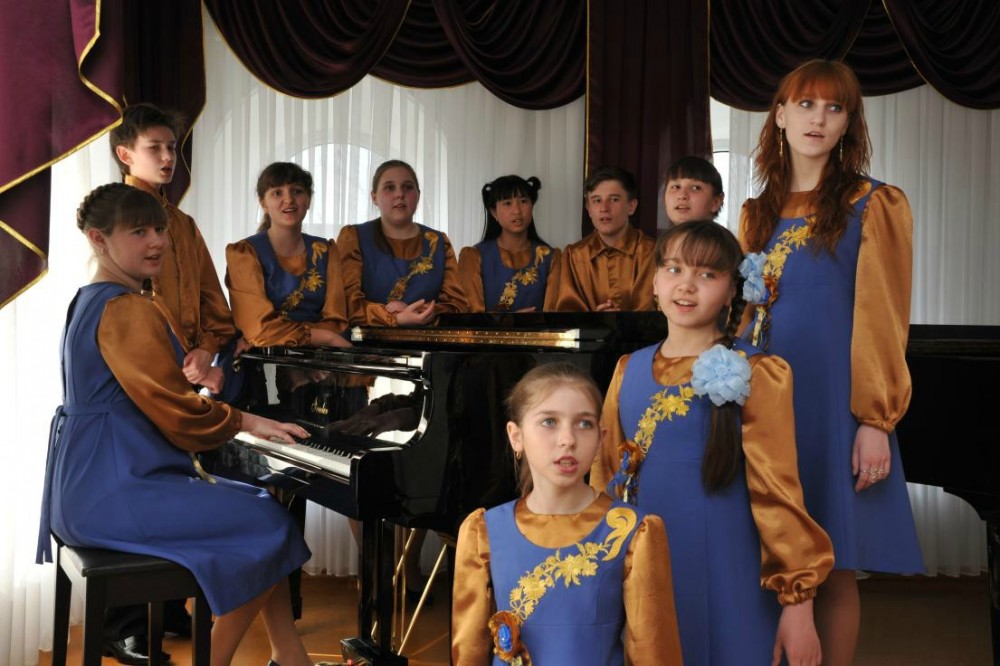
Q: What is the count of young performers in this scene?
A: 10